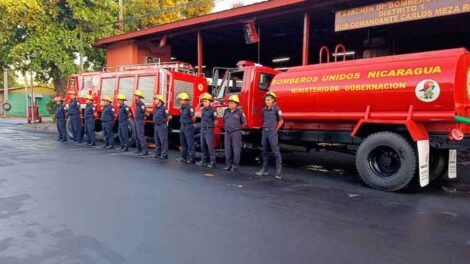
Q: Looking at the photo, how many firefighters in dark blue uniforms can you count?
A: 11